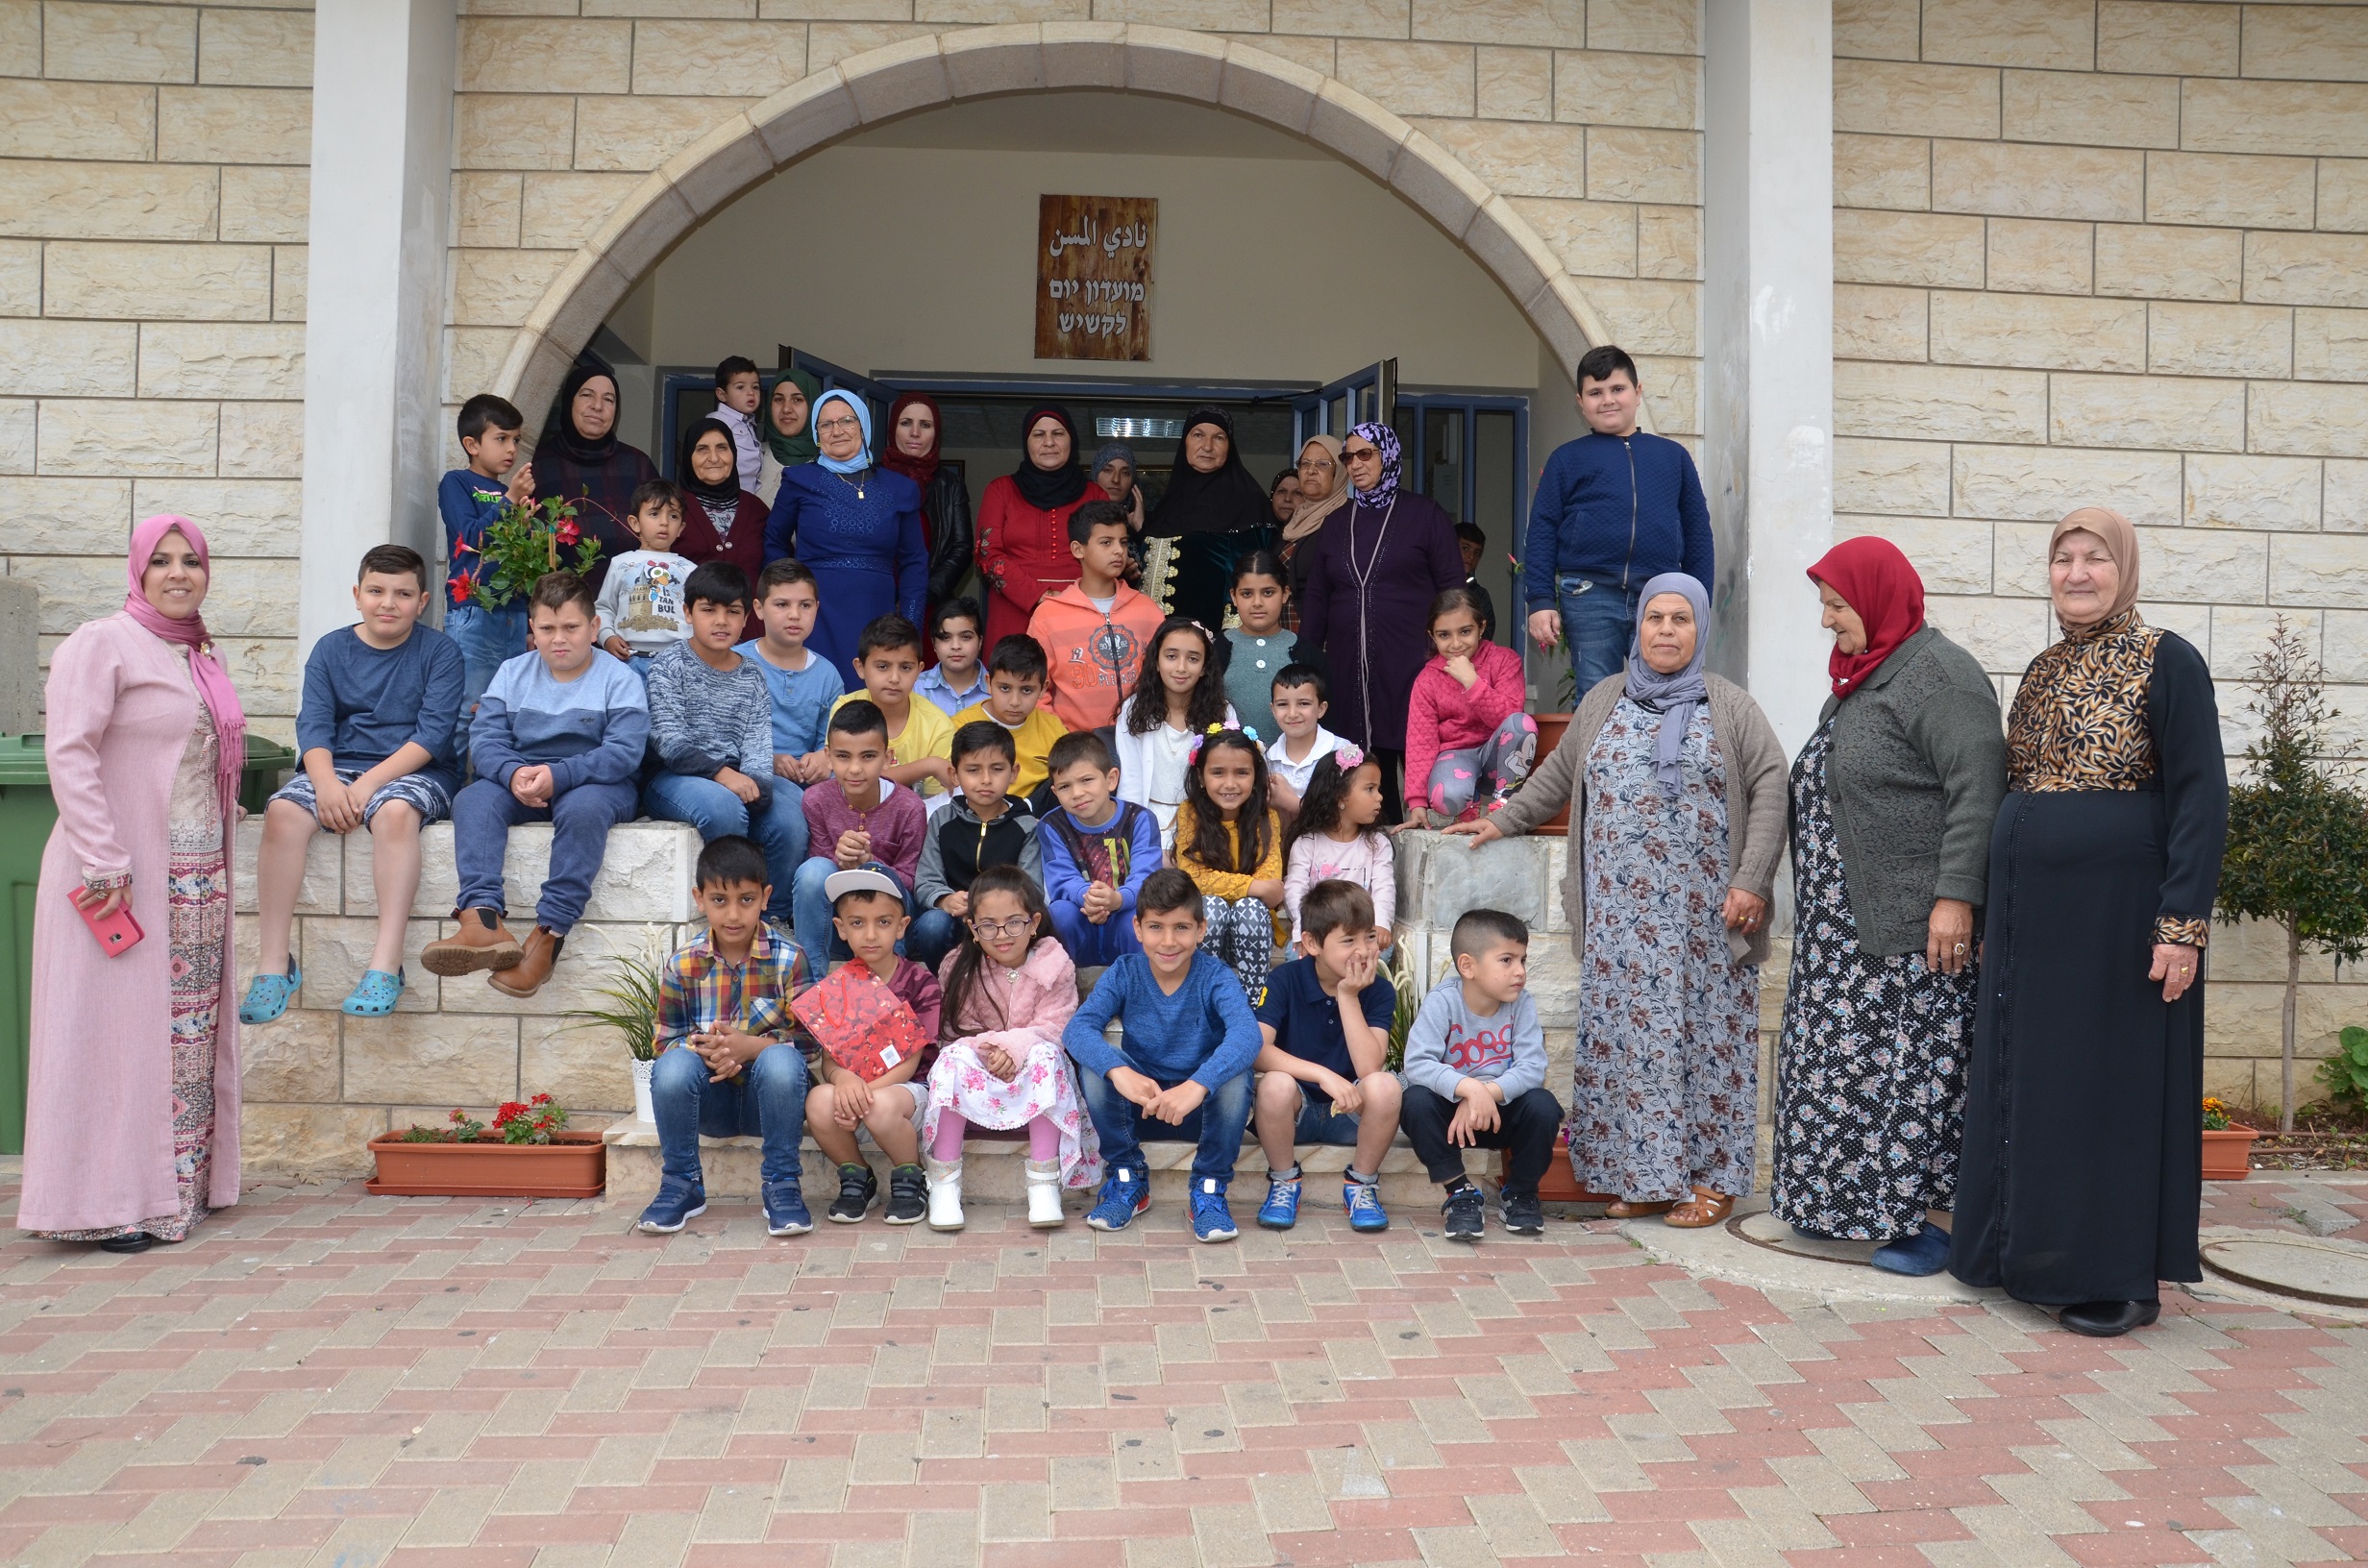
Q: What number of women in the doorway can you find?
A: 11